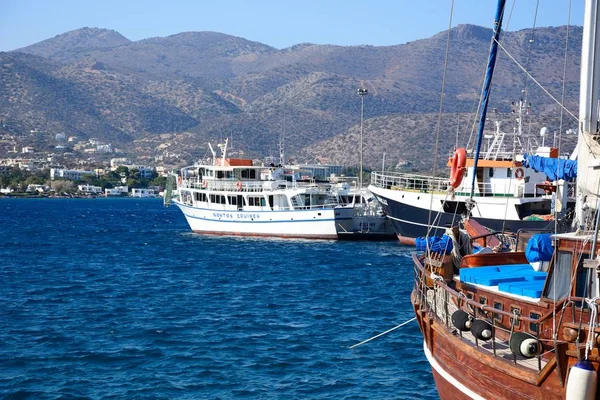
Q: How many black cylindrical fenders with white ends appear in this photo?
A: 3